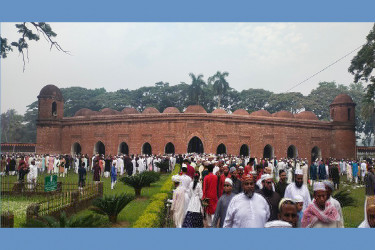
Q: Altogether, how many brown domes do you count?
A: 13